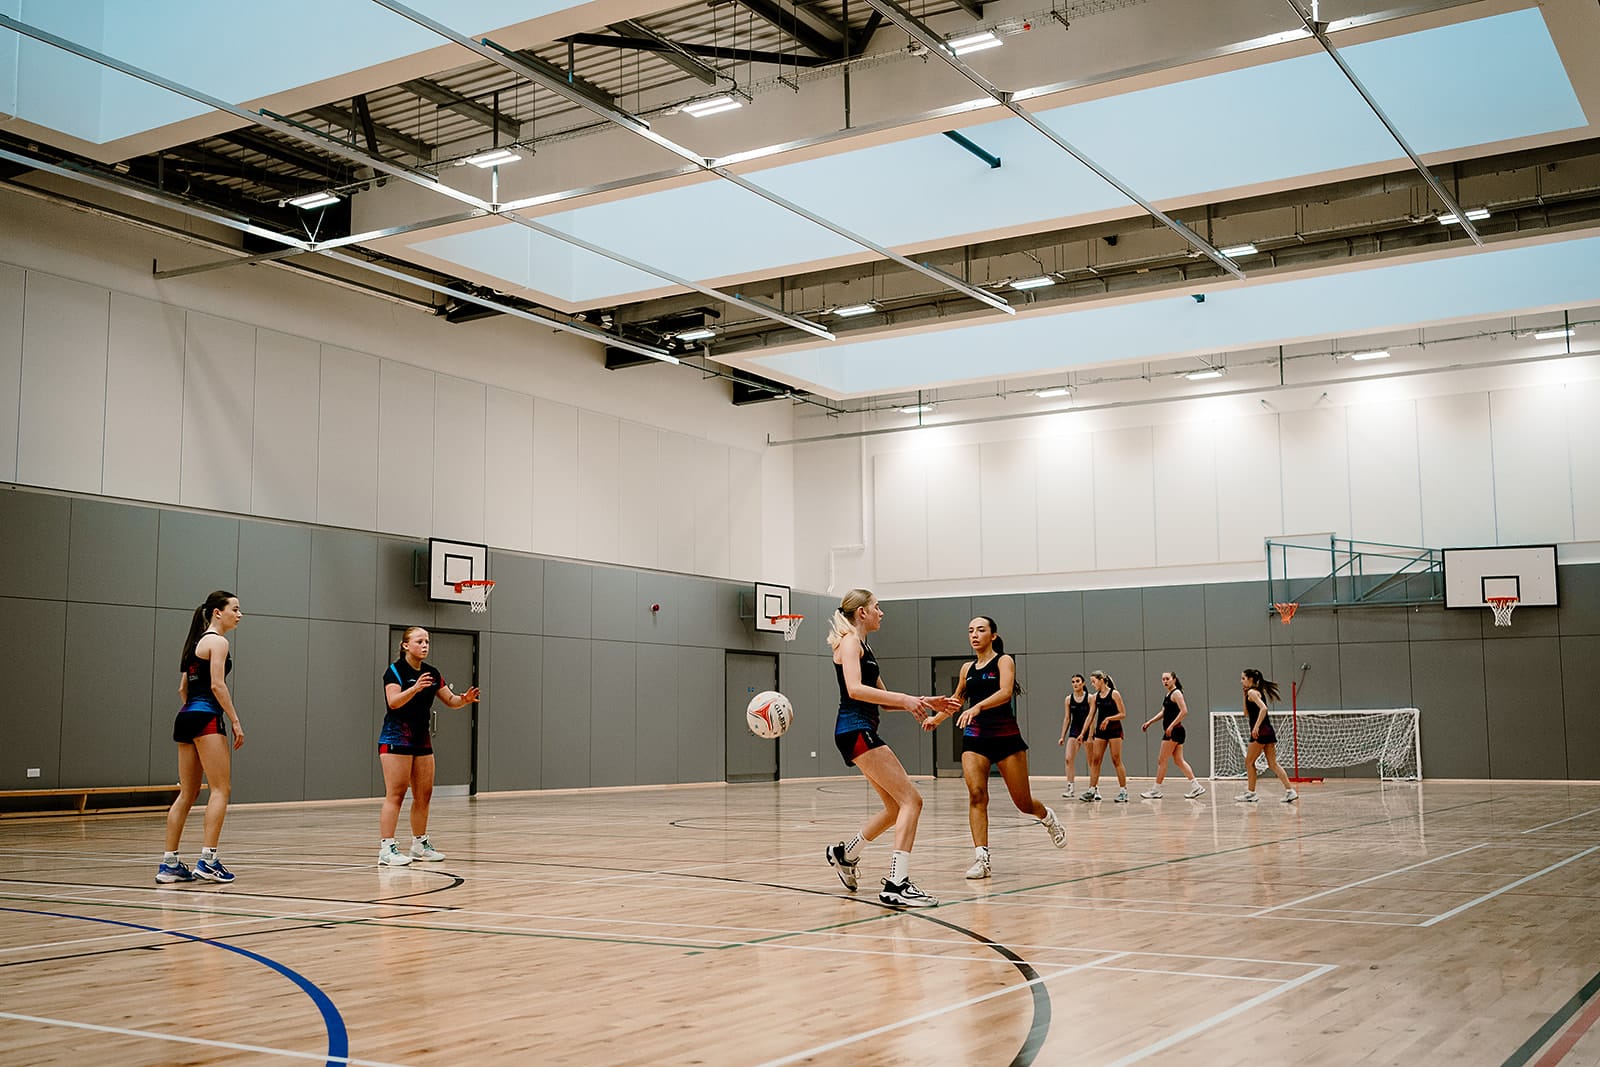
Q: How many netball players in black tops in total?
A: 8